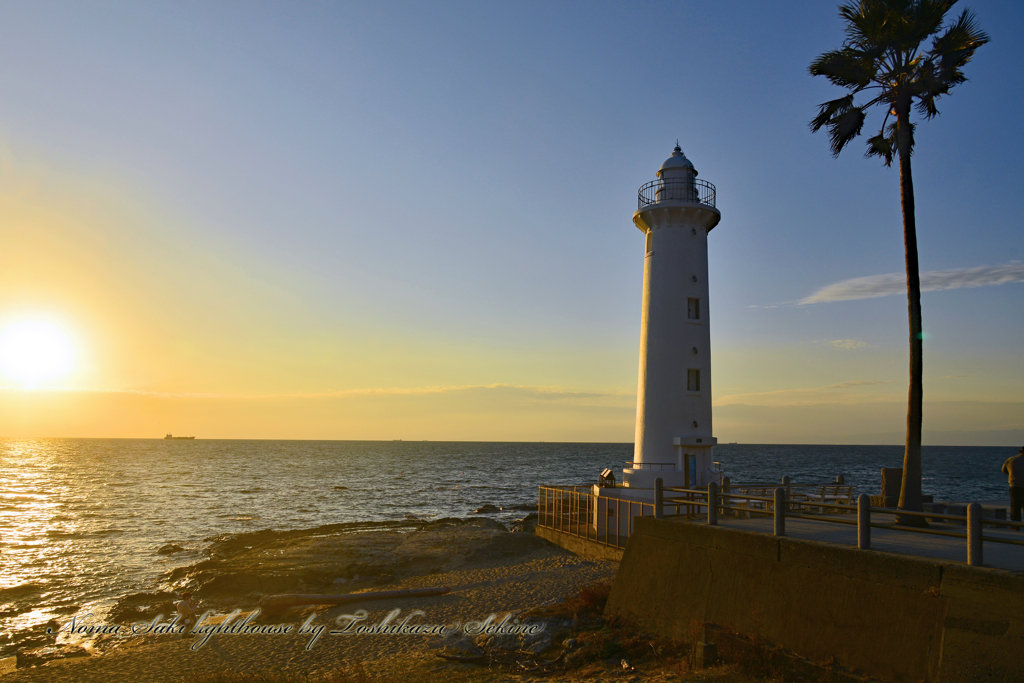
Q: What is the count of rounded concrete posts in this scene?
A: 8